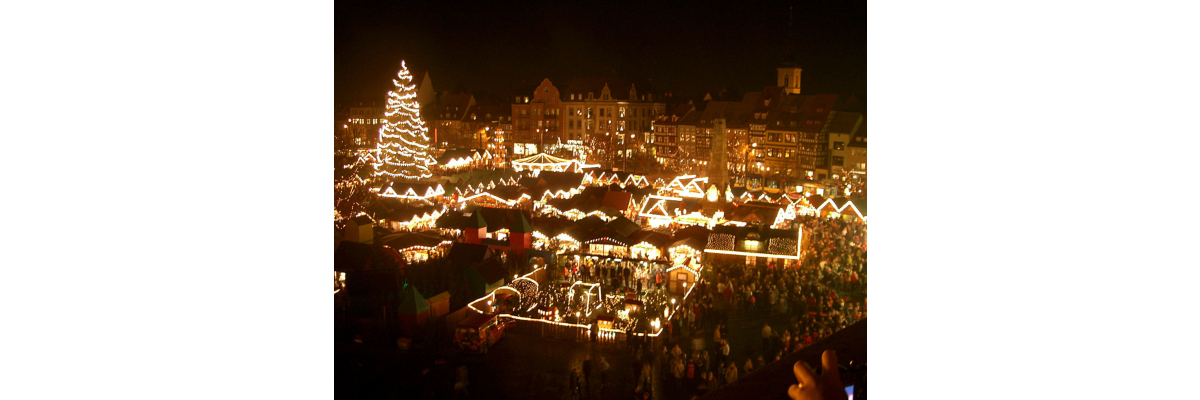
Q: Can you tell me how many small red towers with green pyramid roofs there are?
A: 3